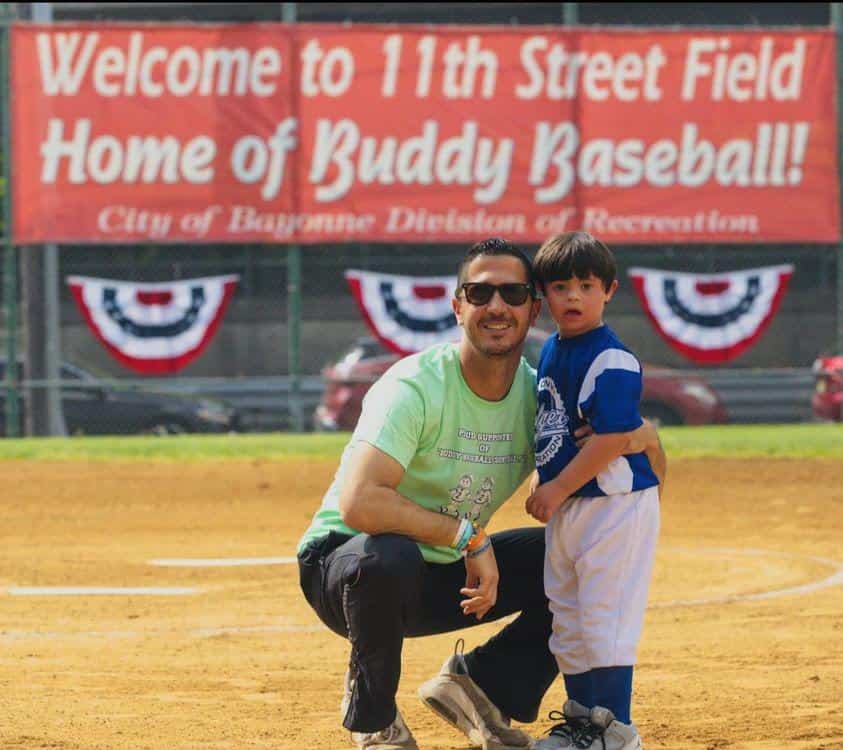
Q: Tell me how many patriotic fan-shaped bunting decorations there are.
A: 3